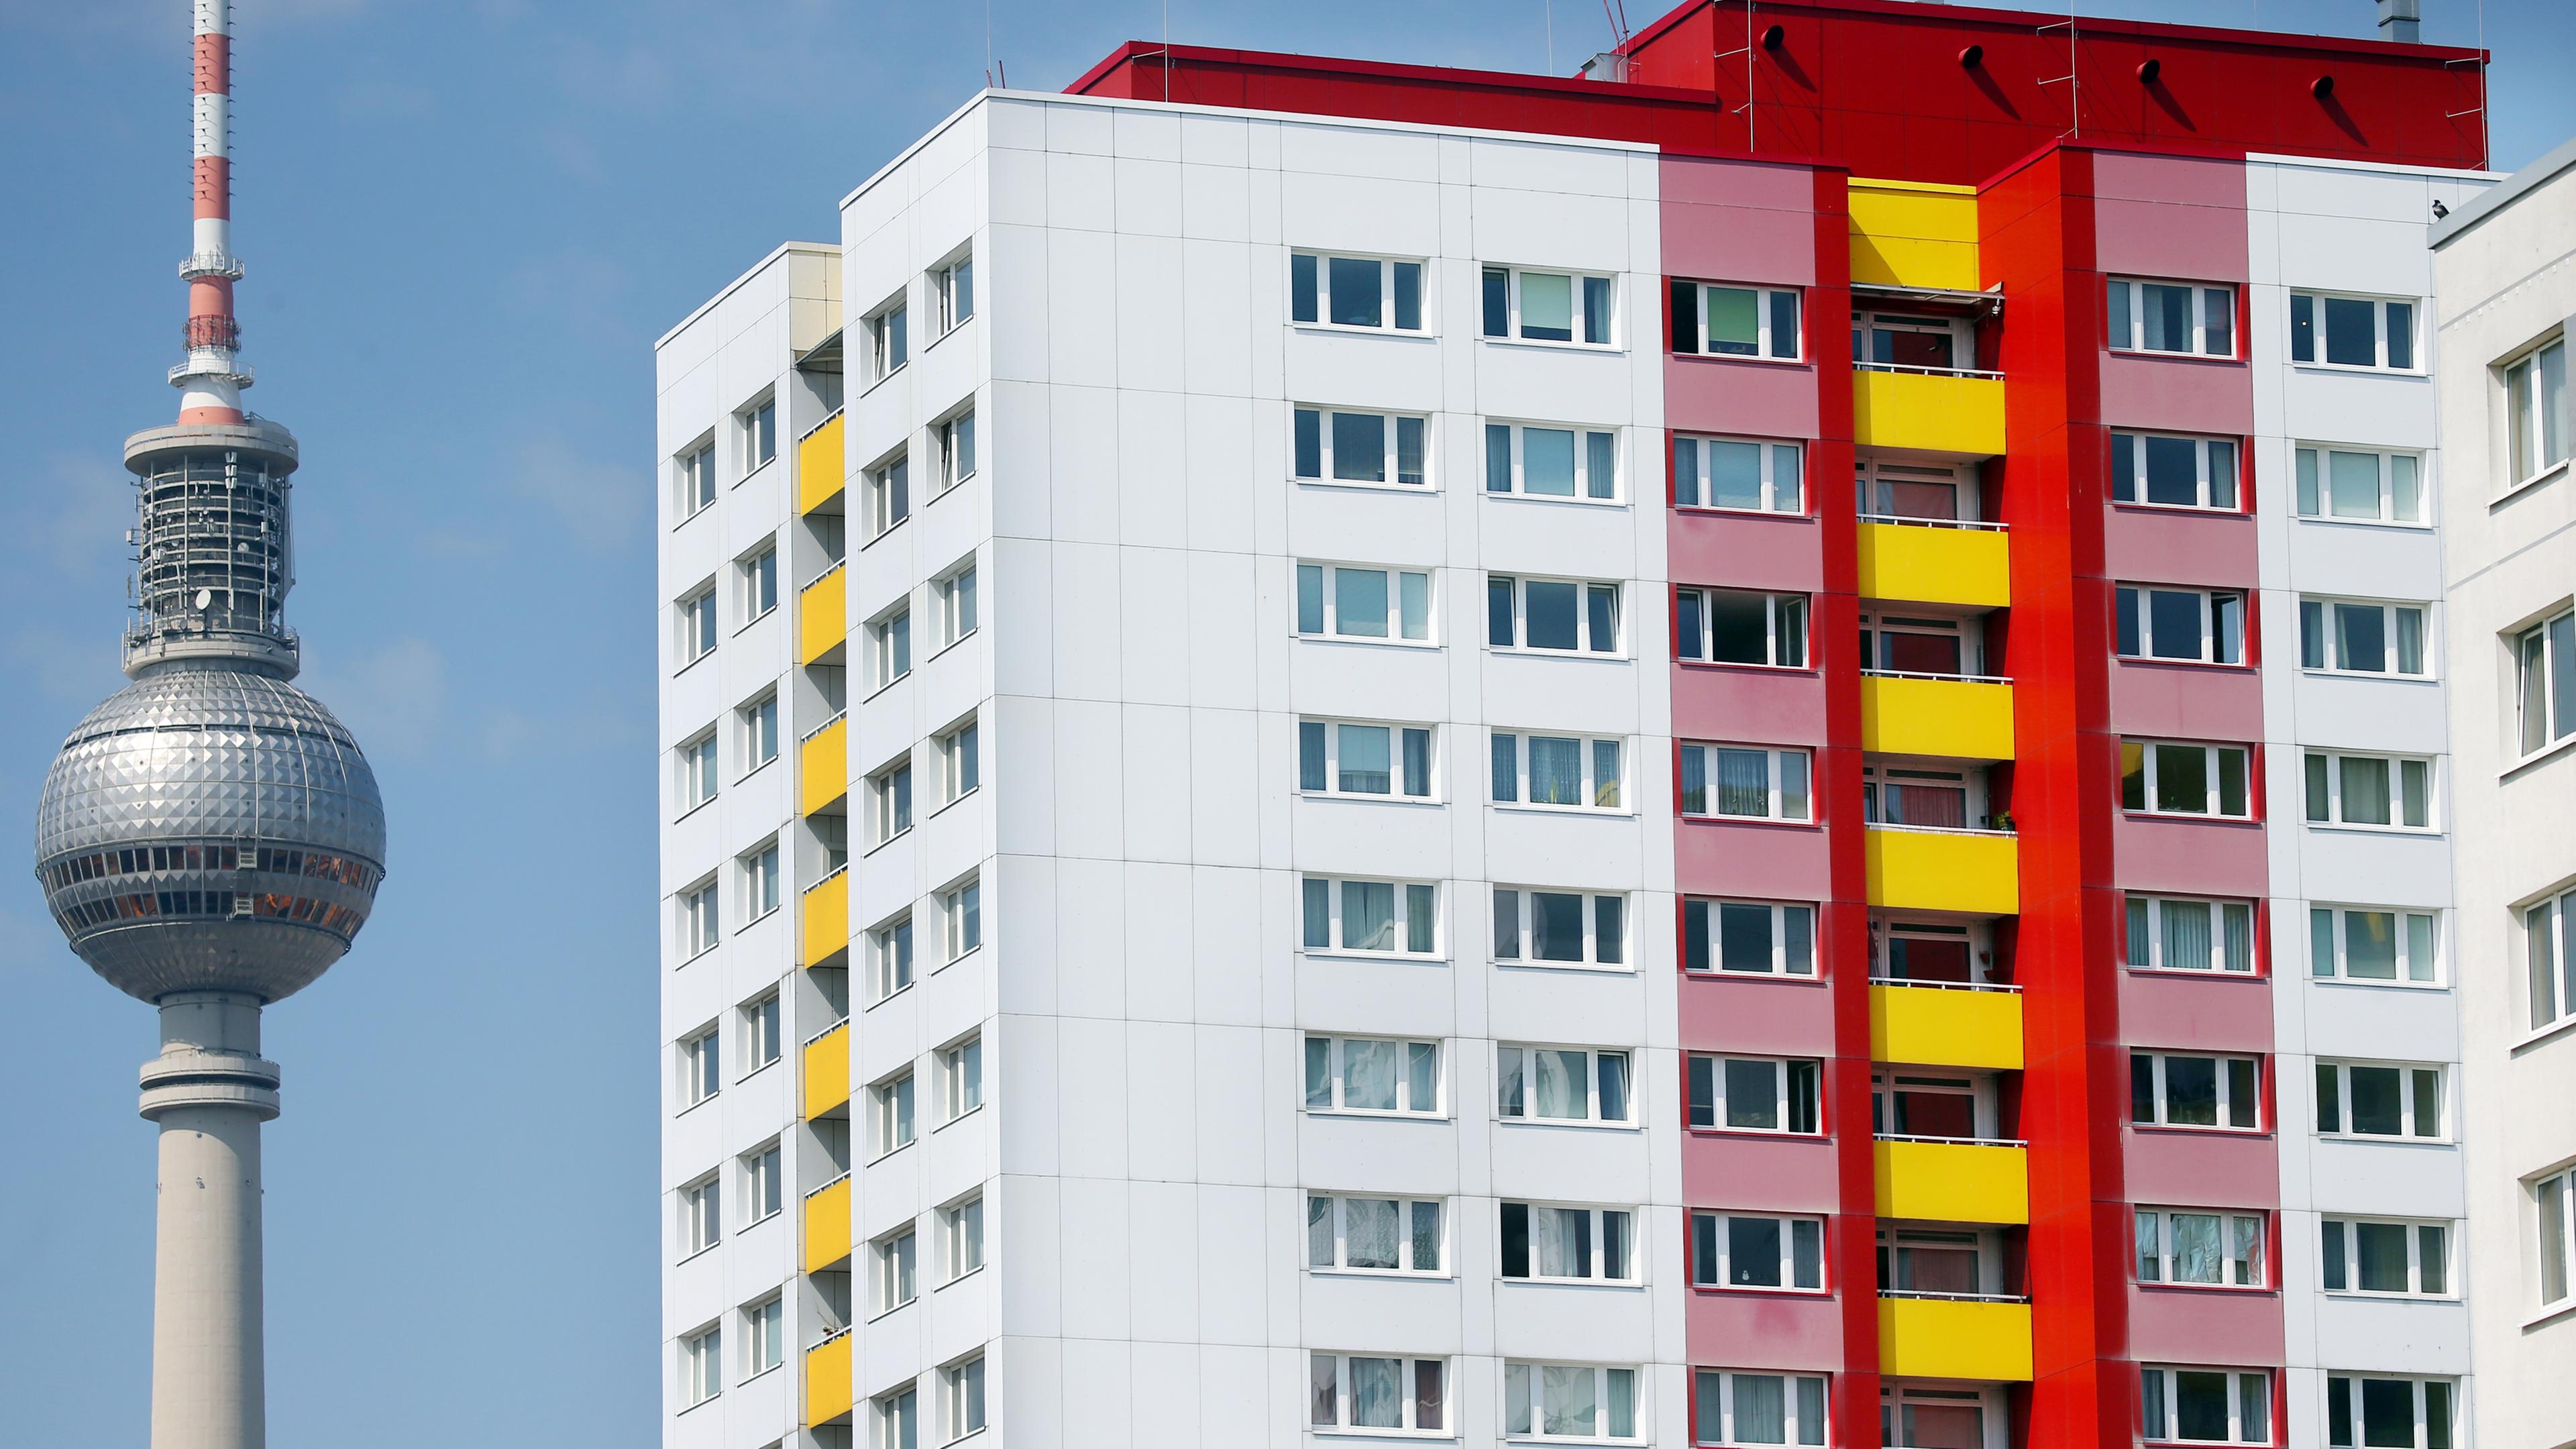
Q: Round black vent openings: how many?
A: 4